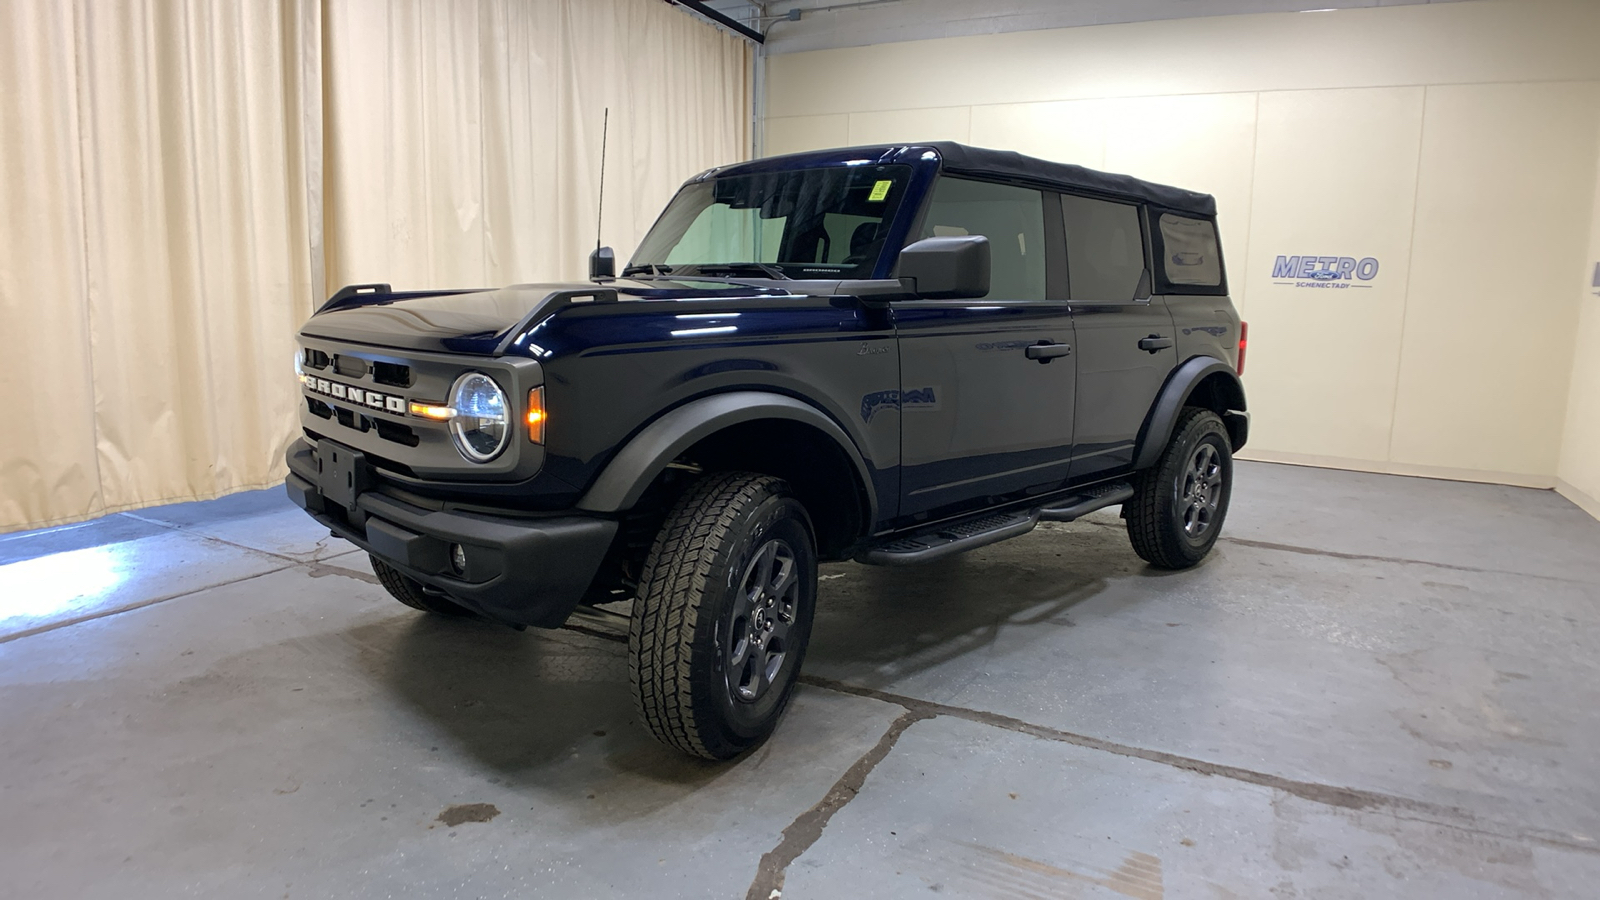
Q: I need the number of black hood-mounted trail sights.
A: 2